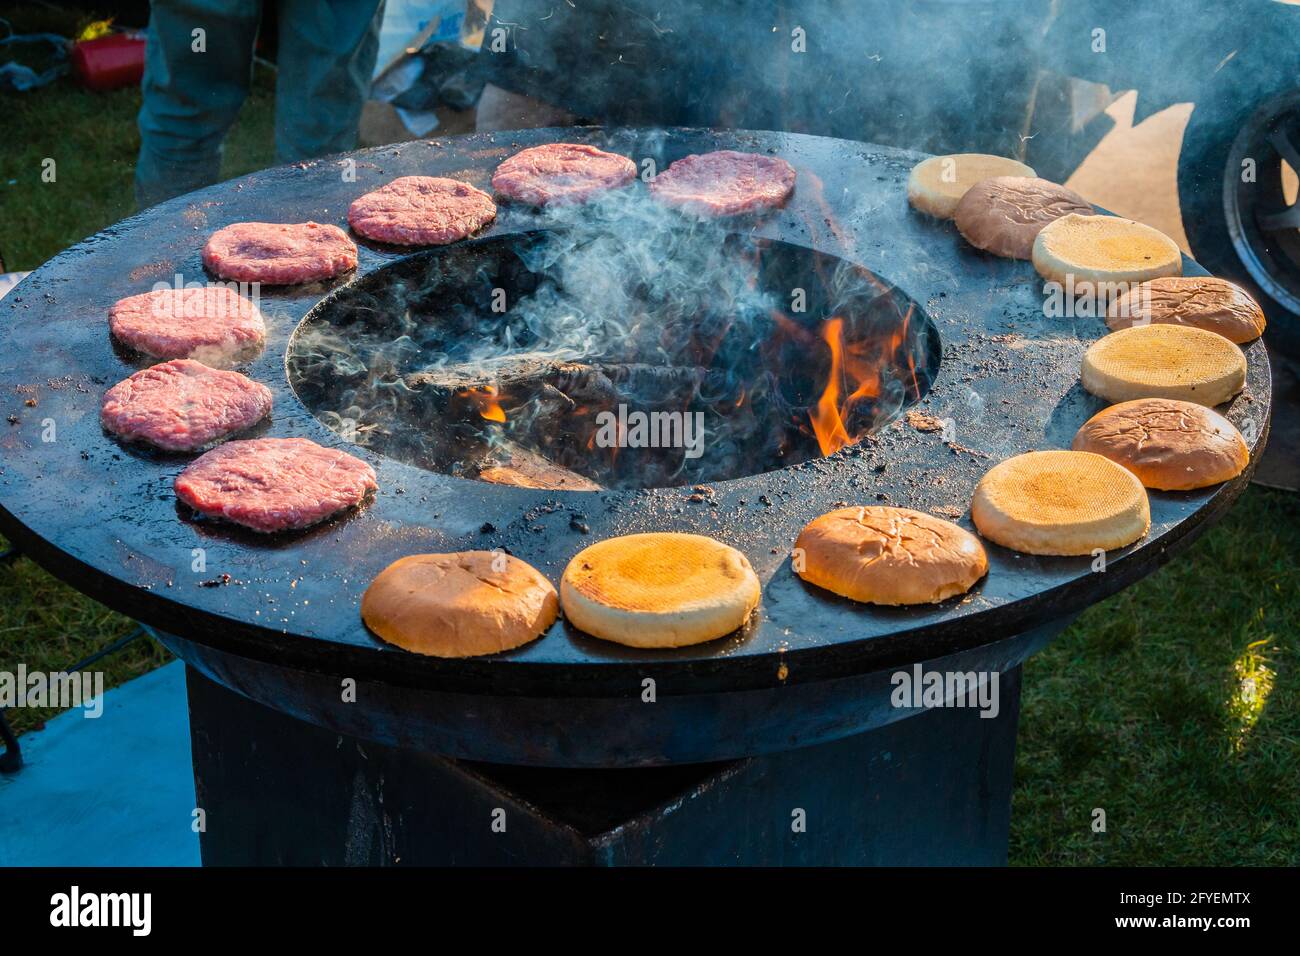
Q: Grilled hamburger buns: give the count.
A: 10